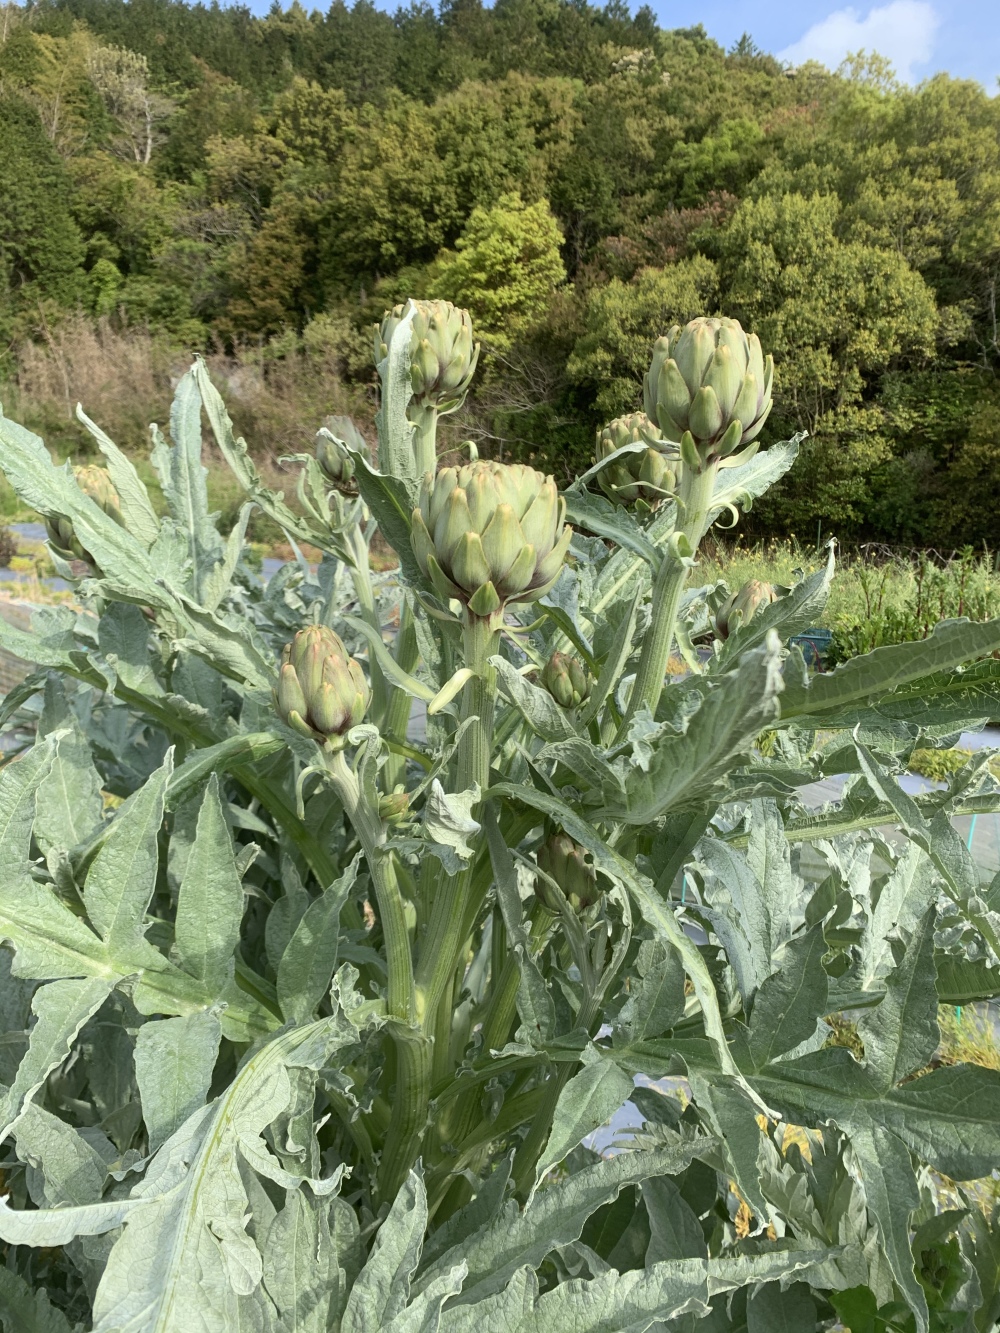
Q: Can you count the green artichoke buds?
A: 11